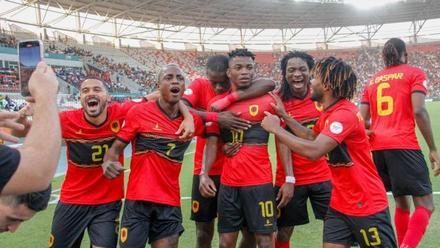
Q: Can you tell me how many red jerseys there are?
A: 7